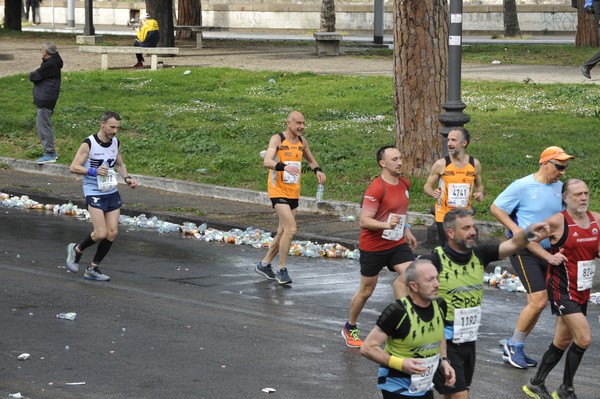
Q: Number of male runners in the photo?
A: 8